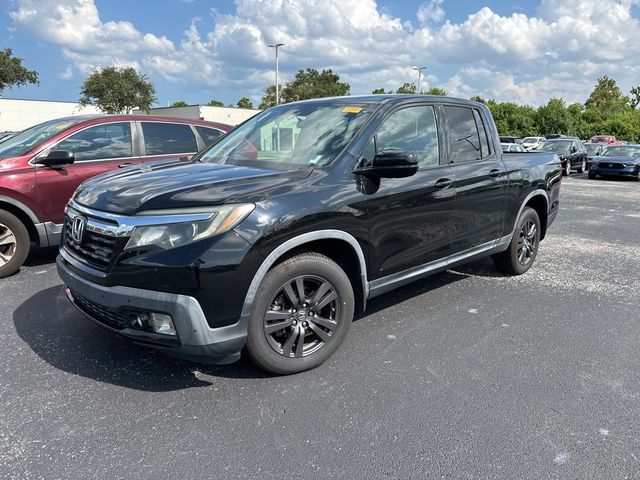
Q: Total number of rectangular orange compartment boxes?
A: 0